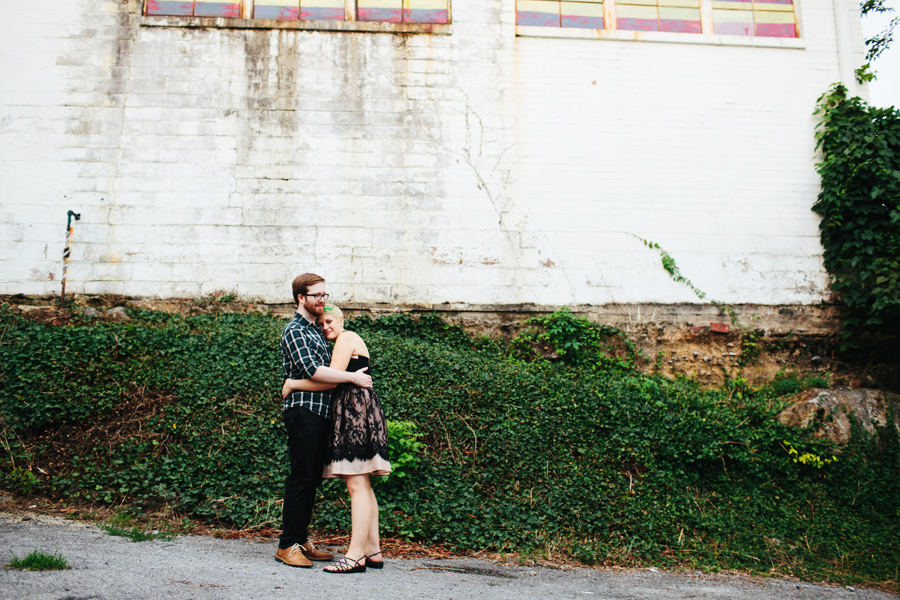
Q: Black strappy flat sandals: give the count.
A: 2